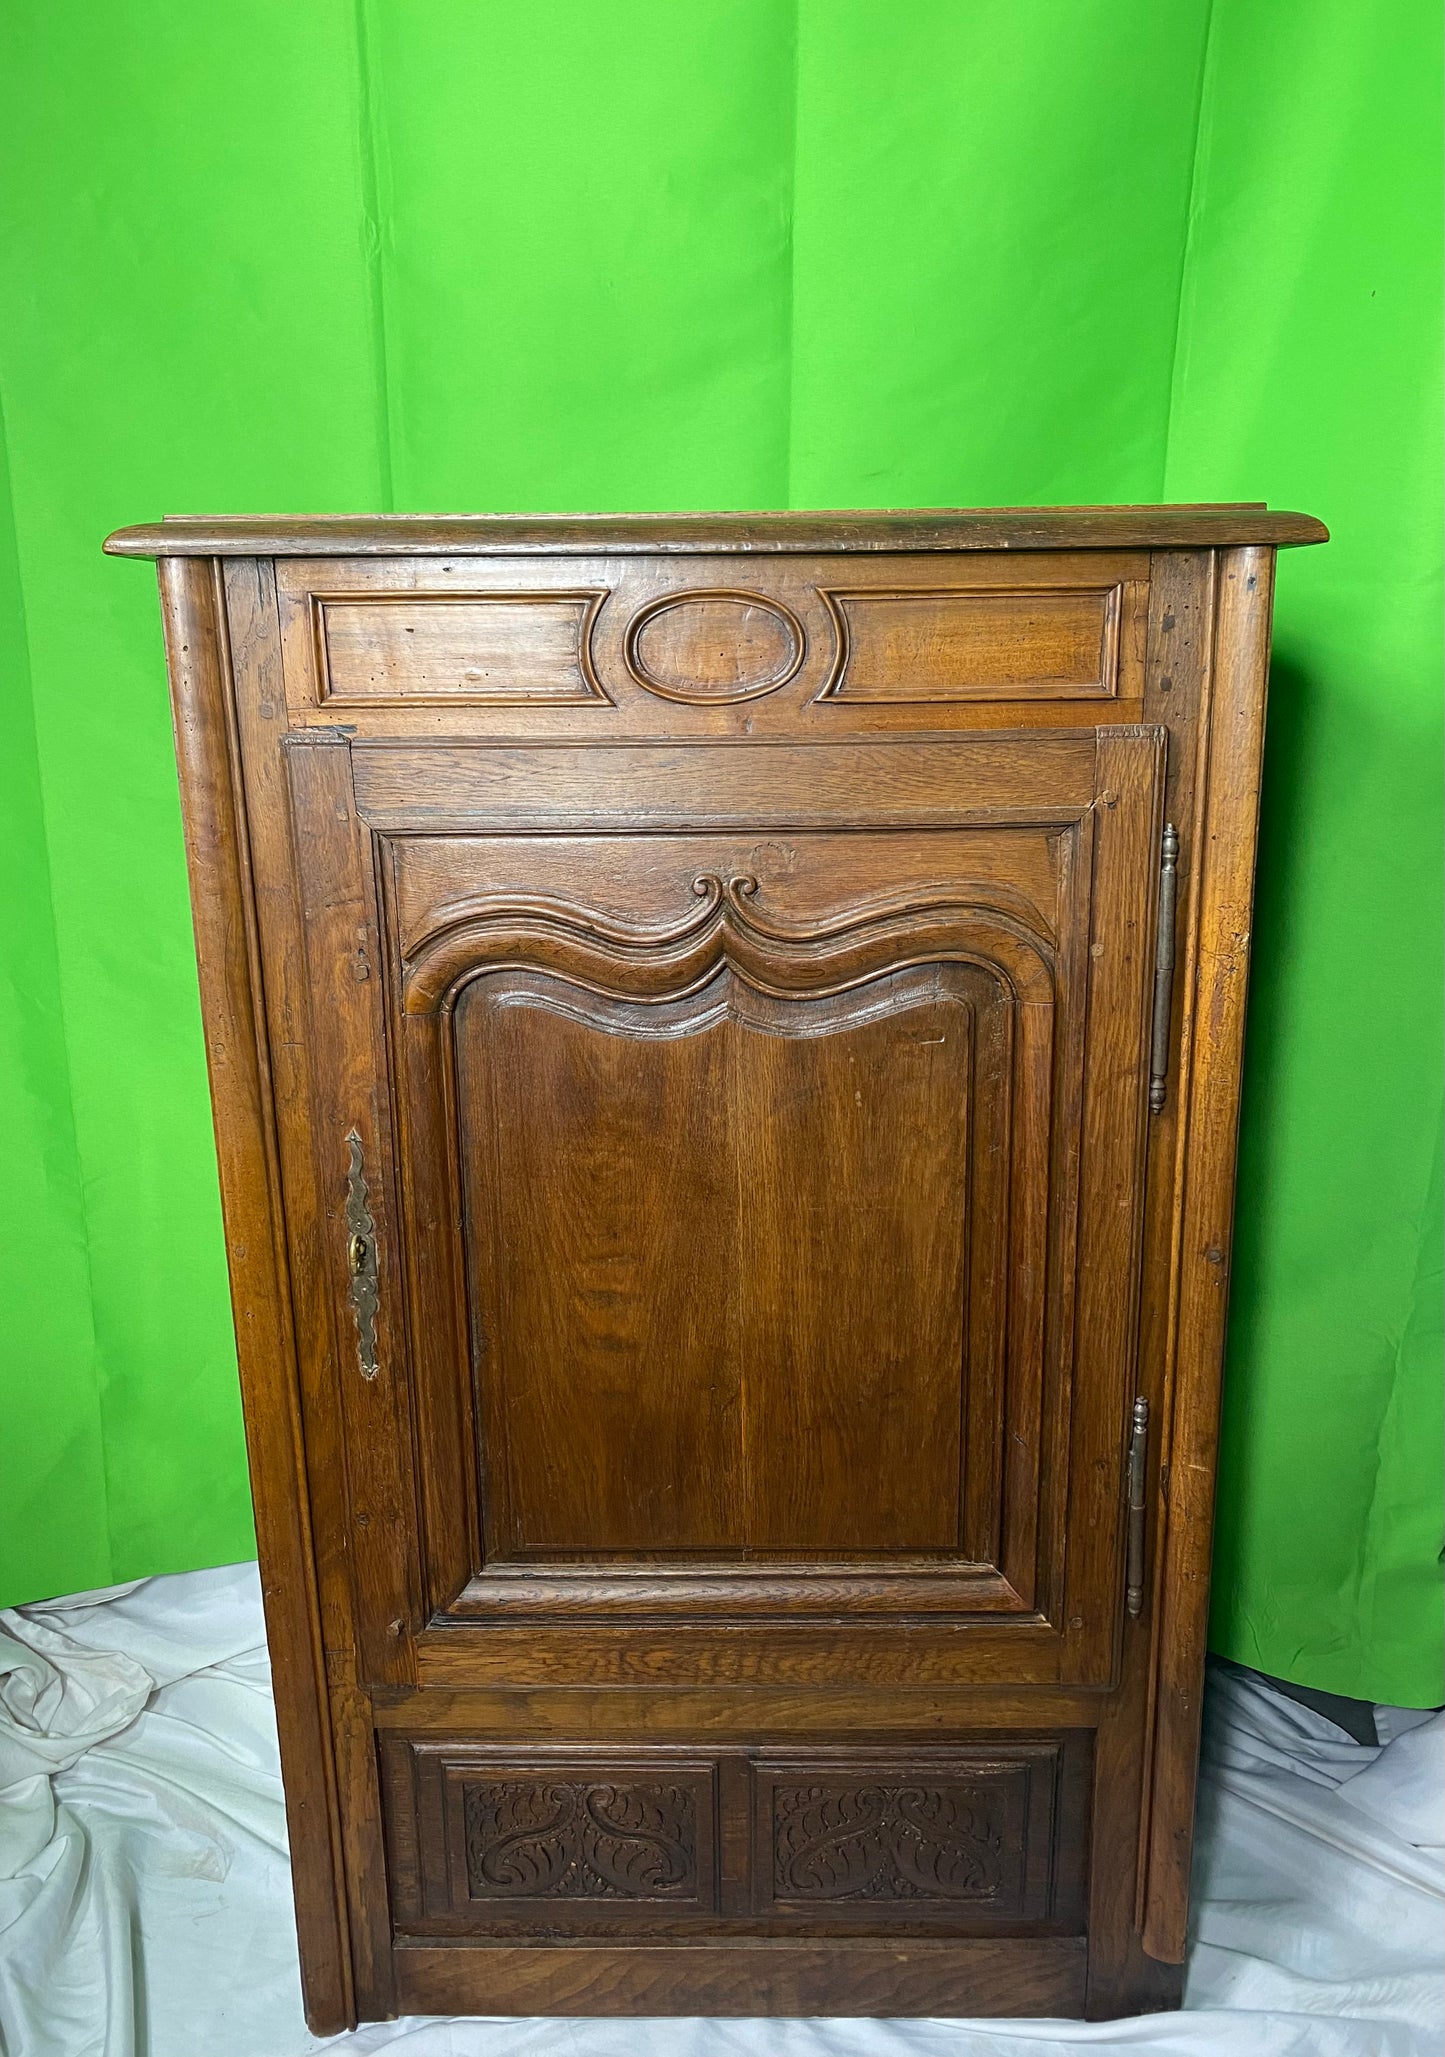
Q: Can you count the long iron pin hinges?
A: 2